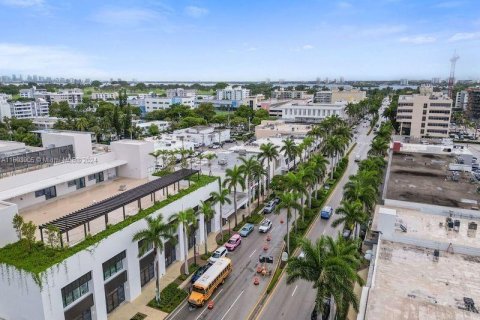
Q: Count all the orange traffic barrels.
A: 6